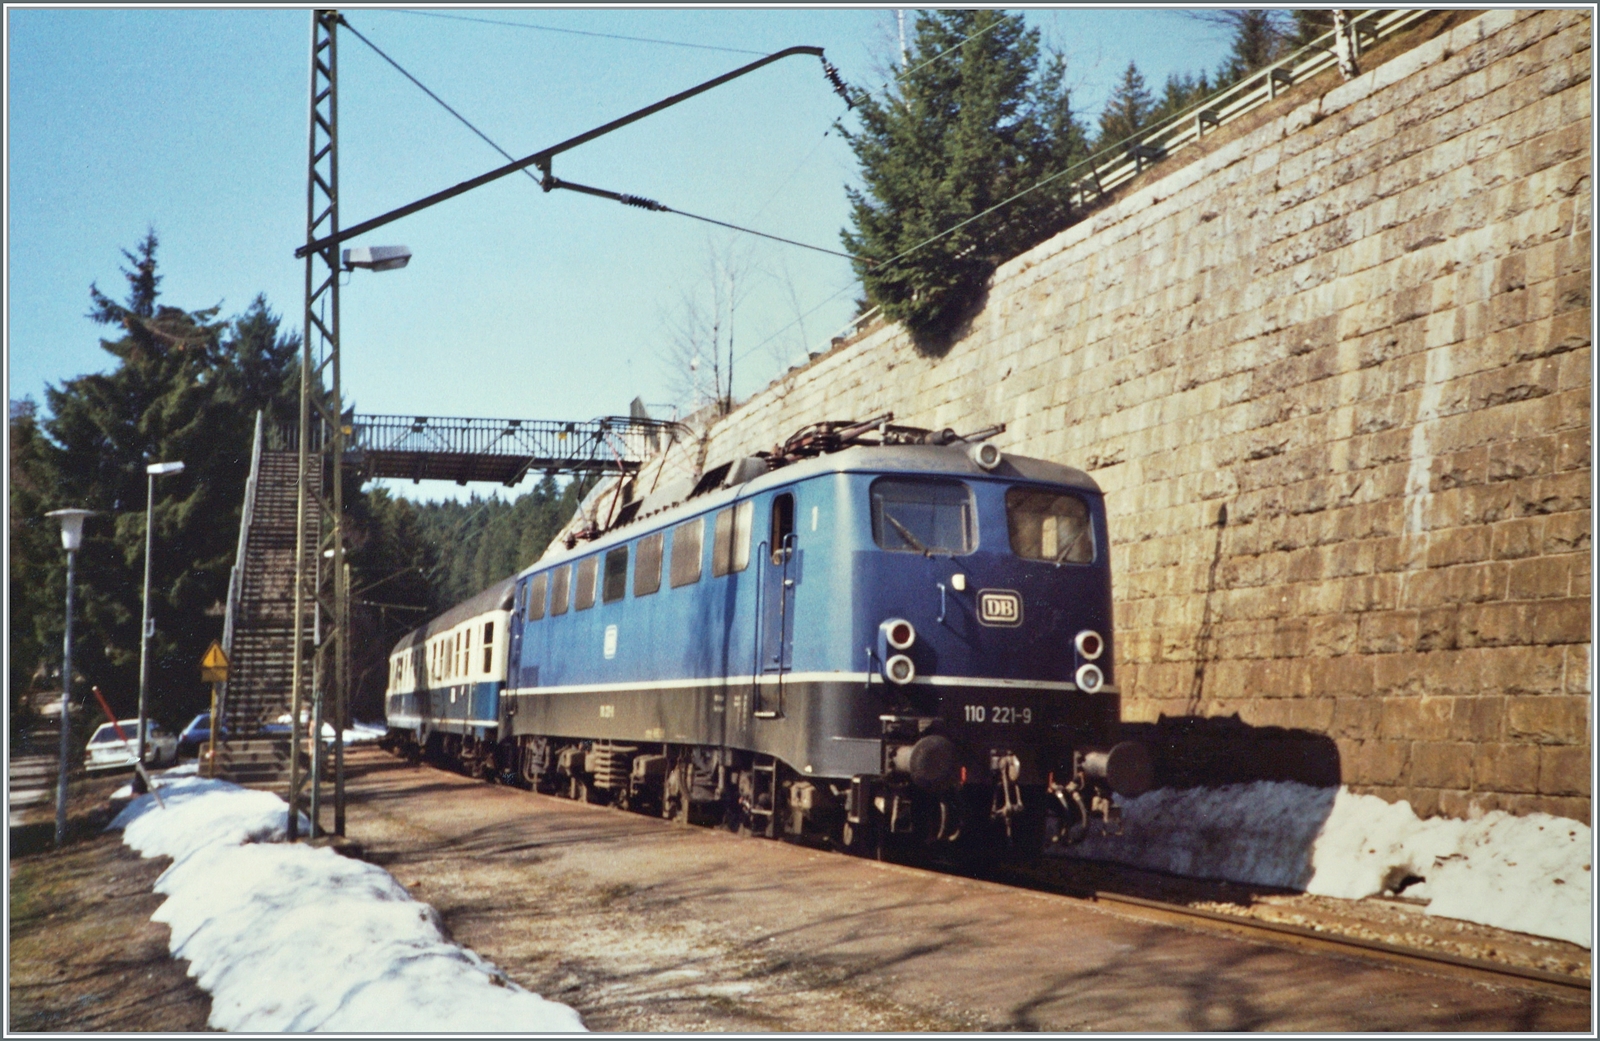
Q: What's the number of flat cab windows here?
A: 2